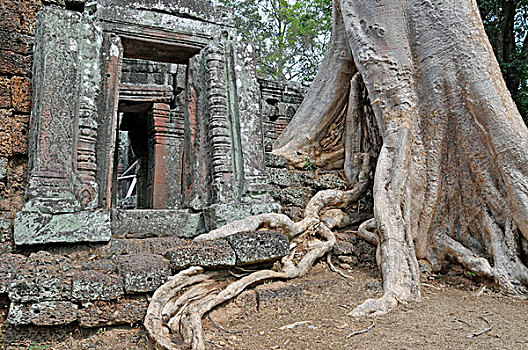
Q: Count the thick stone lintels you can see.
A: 2